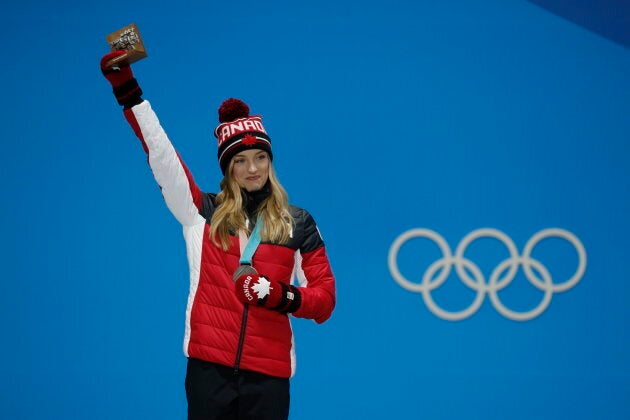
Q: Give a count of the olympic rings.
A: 5